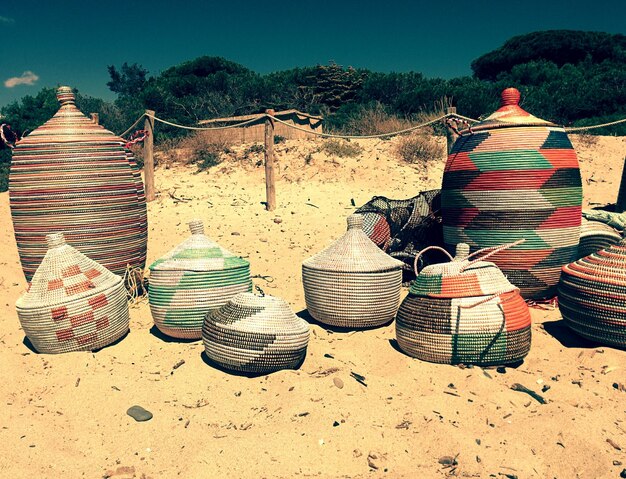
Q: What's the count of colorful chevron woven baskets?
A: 1